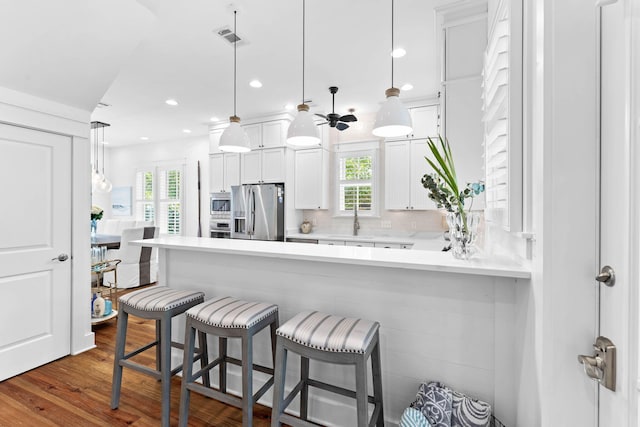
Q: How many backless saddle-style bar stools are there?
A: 3